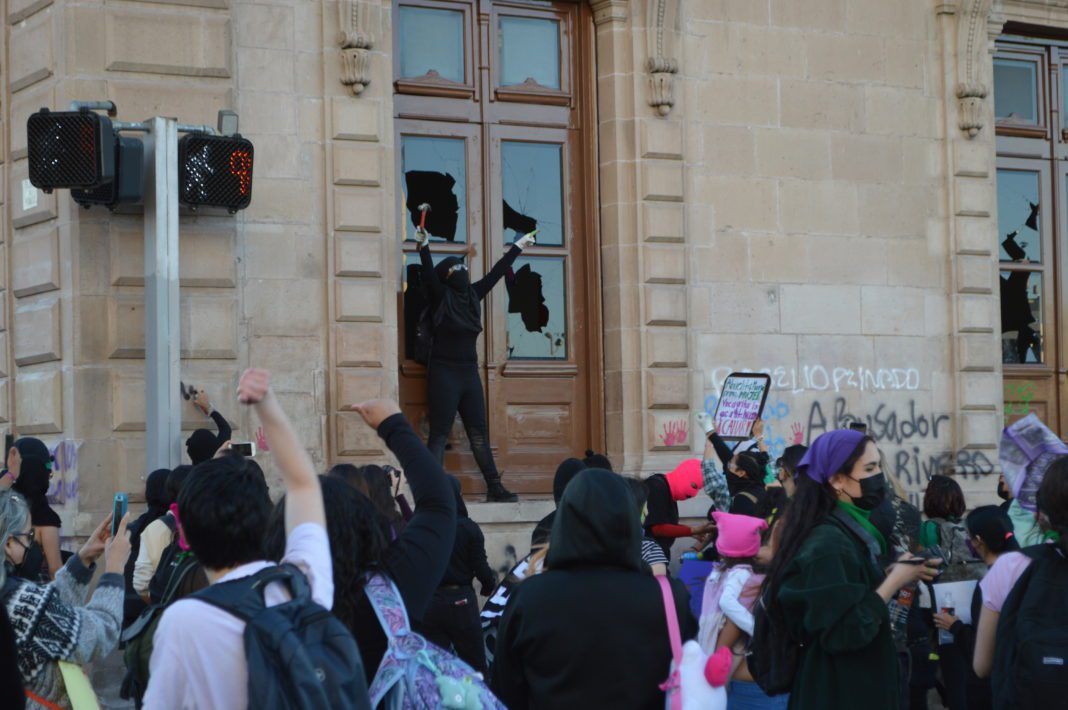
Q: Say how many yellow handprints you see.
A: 0